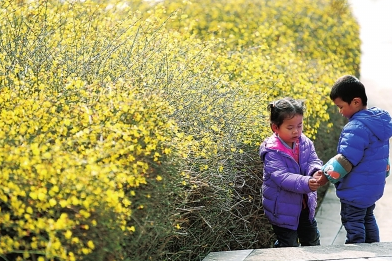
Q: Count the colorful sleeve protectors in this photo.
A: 2